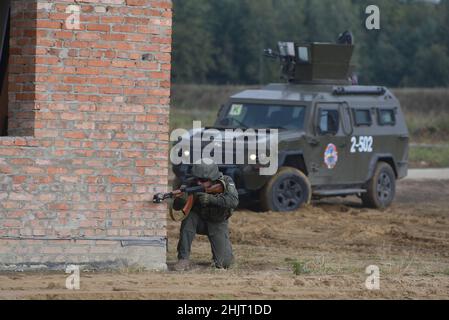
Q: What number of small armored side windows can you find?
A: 2